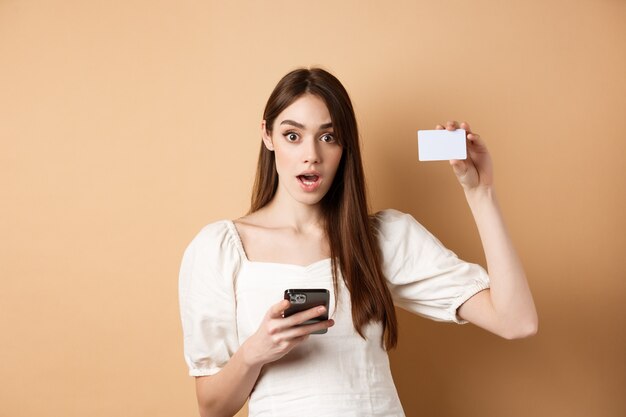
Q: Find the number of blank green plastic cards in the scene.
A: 0